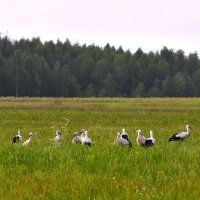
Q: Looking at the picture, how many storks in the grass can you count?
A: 11